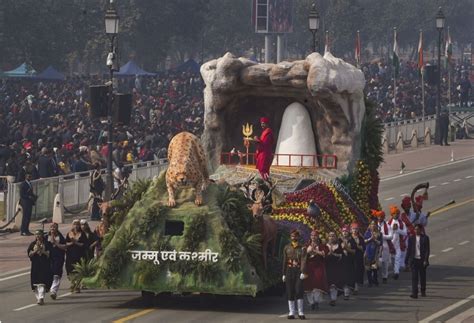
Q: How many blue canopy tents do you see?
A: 4